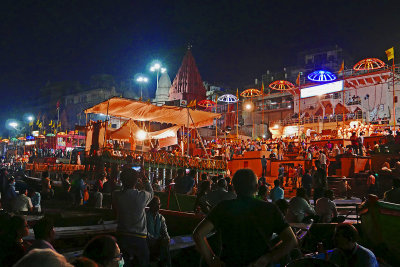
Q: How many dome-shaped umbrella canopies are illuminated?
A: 6